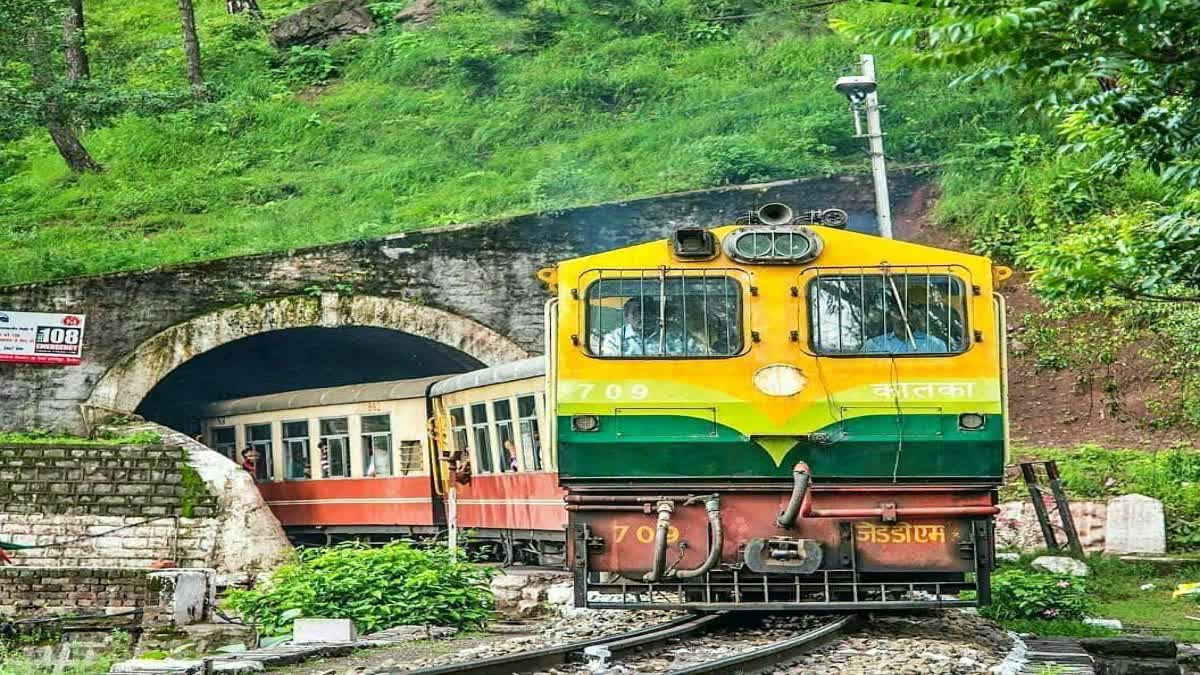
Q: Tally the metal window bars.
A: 14